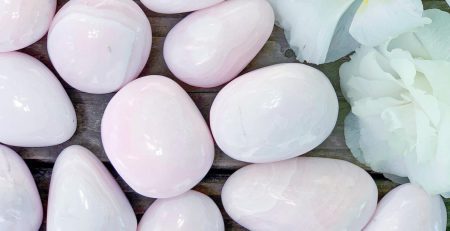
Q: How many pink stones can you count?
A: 12